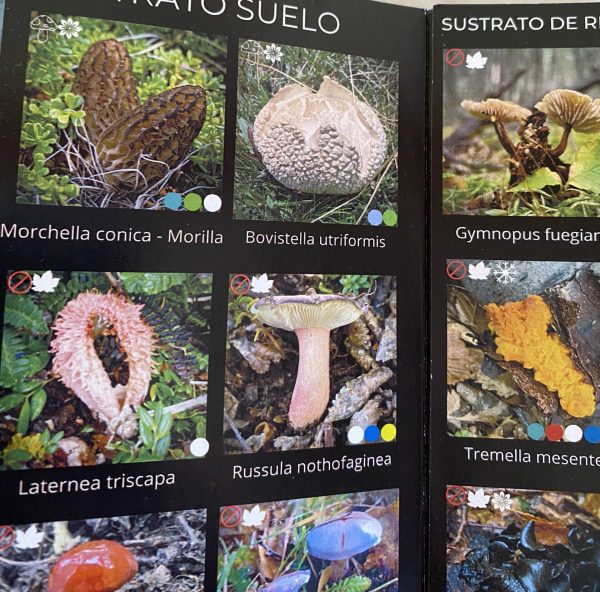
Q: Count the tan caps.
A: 2